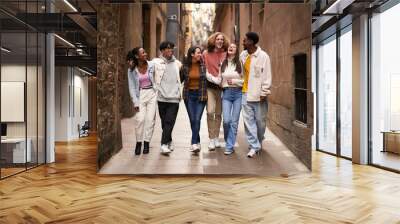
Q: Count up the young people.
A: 6